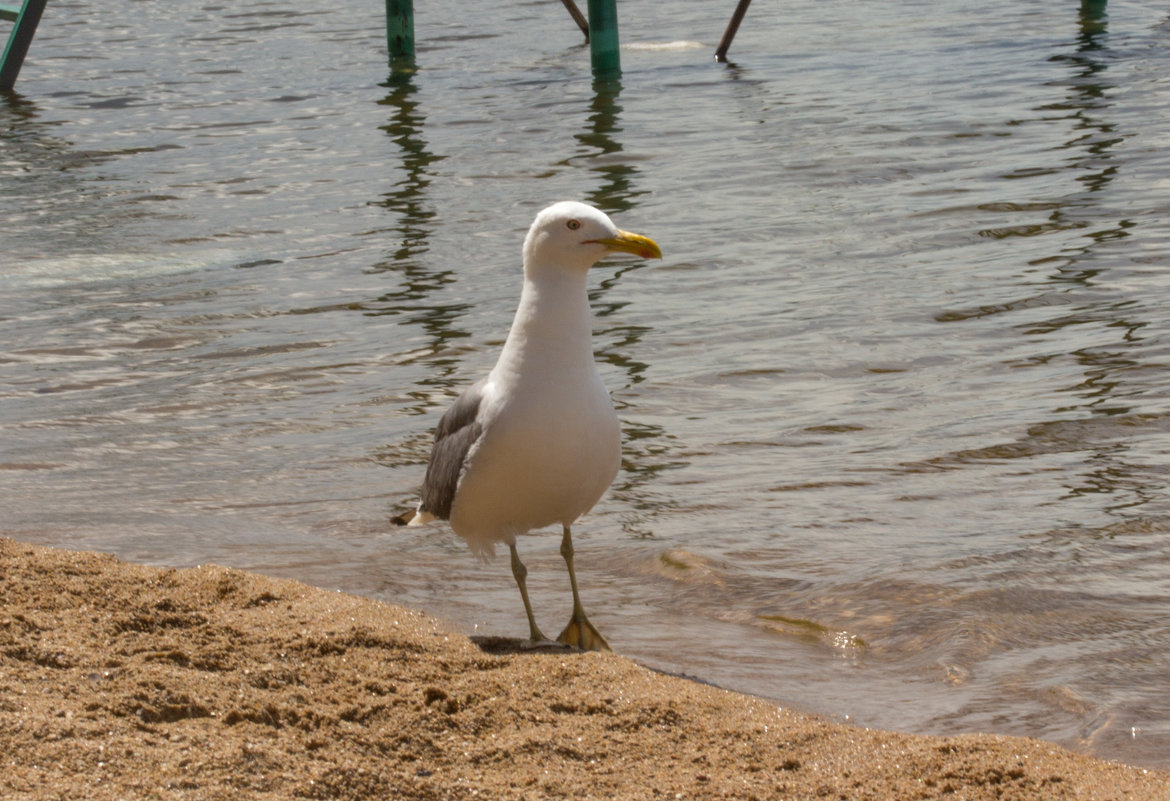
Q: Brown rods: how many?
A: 2